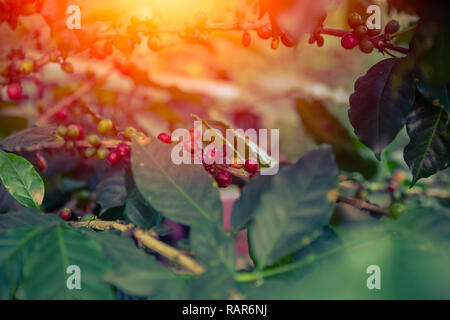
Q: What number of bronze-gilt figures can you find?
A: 0